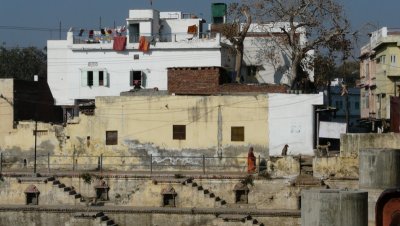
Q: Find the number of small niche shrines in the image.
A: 4